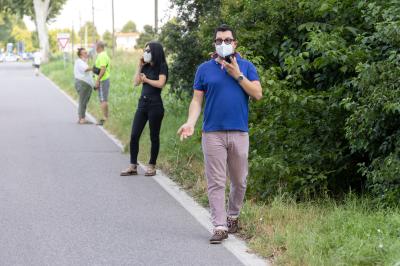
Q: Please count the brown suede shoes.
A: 2